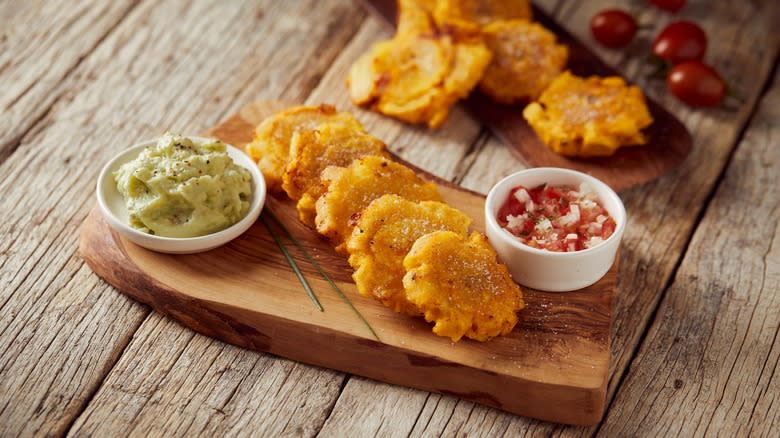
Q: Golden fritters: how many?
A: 10